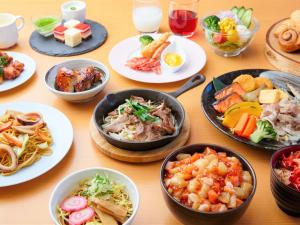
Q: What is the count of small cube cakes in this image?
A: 4